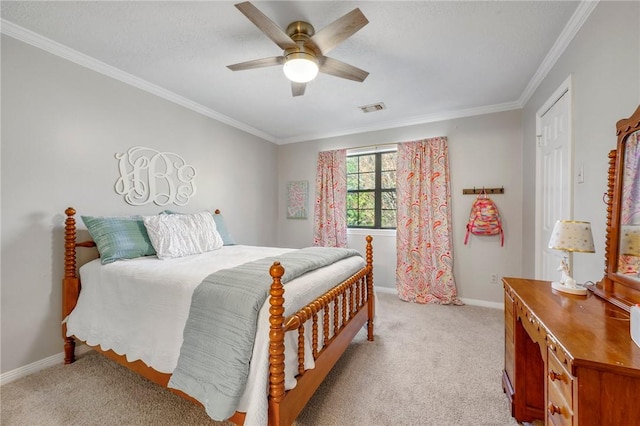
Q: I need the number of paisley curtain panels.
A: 2